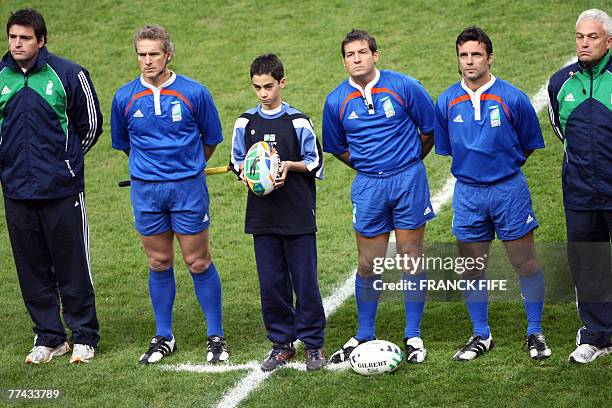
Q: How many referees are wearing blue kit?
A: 3